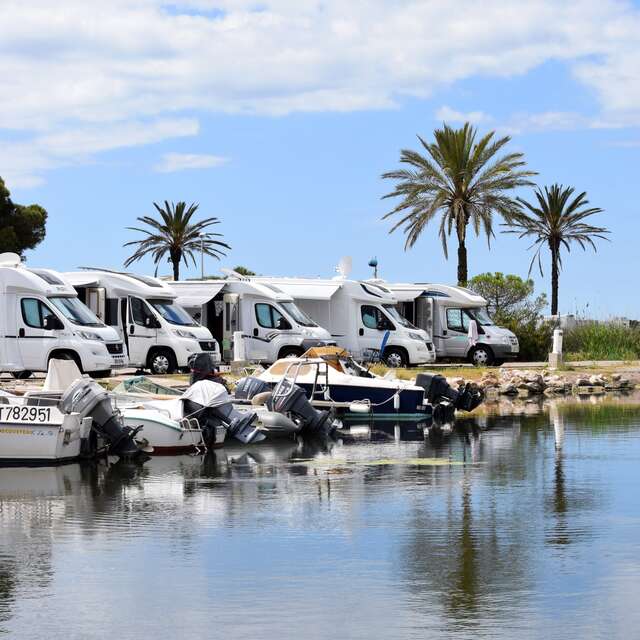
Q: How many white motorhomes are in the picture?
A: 5